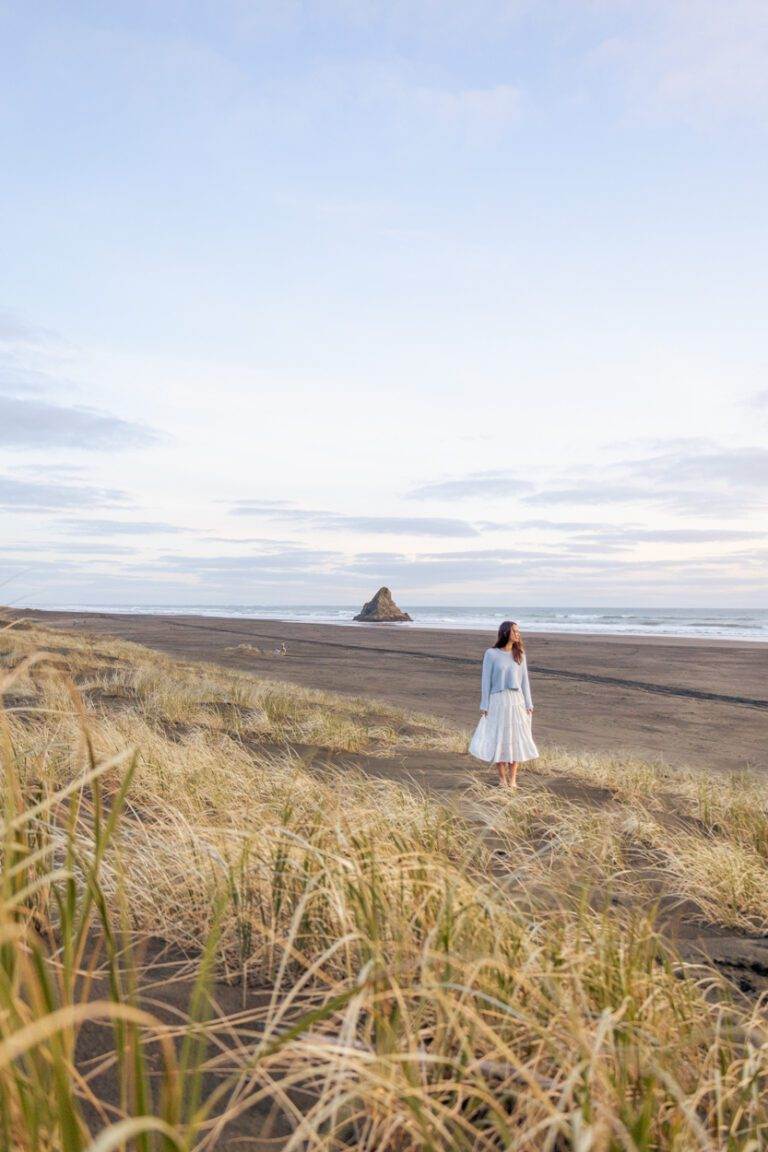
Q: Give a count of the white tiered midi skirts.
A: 1